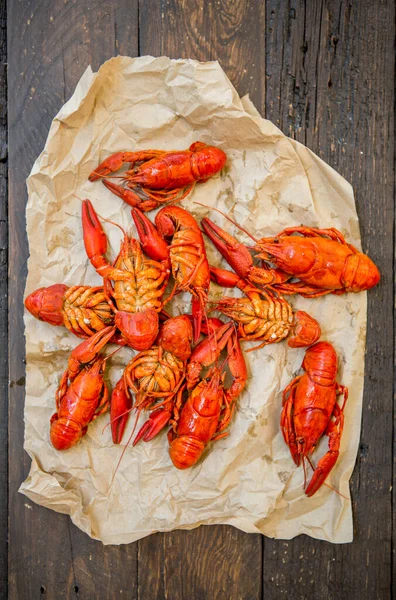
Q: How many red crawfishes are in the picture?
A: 10